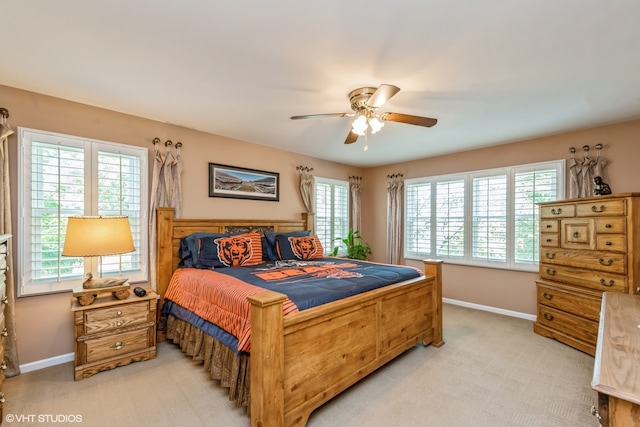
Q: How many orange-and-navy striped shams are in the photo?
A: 2